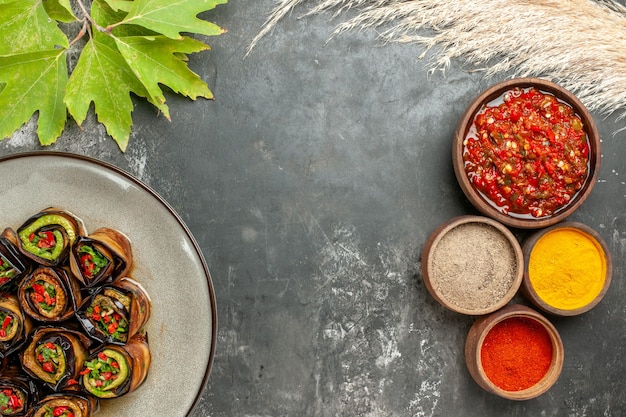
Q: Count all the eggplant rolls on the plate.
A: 10